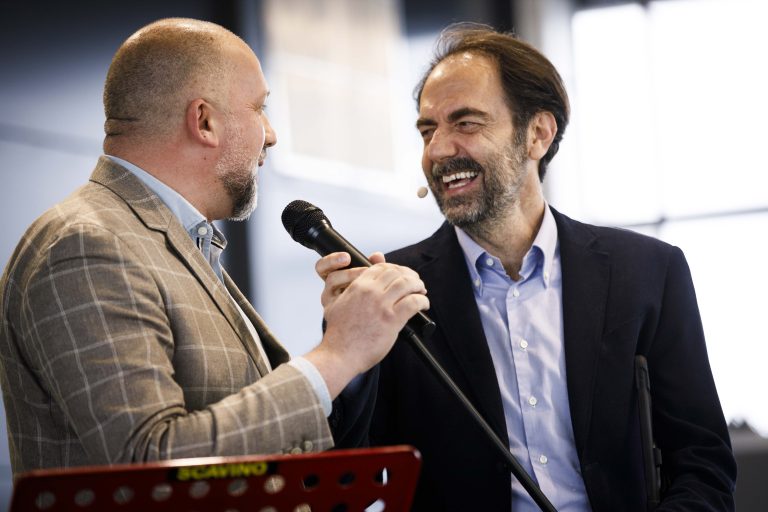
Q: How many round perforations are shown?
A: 15